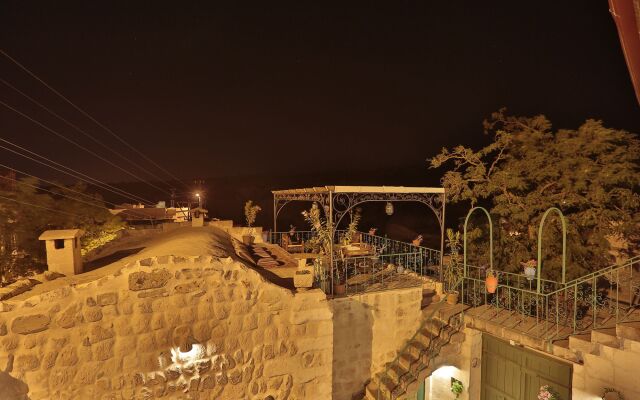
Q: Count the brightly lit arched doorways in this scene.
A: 1